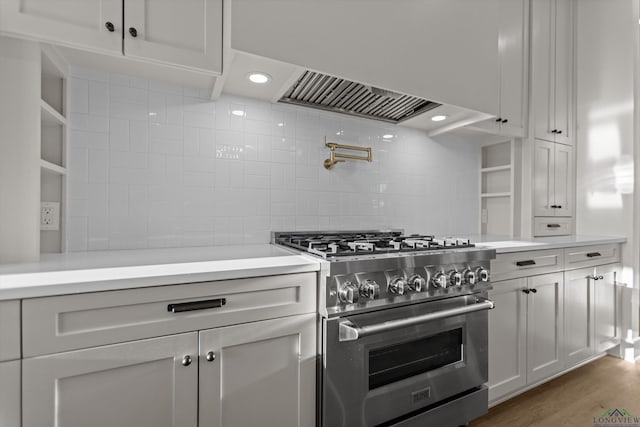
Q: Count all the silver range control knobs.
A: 8